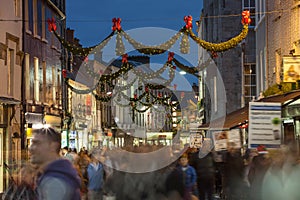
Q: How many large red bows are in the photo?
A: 4